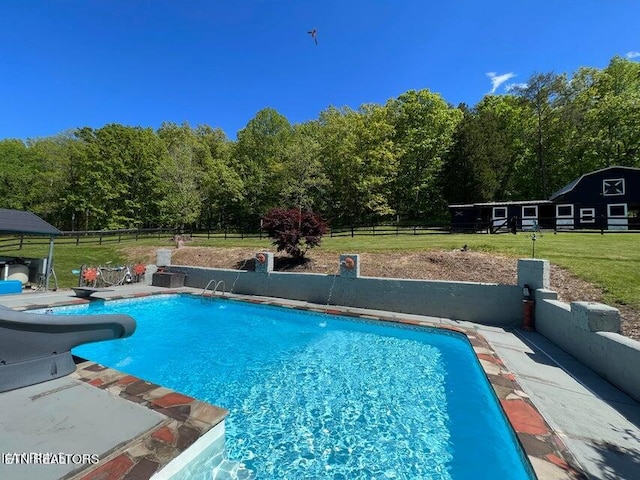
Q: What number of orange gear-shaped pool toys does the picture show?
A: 2